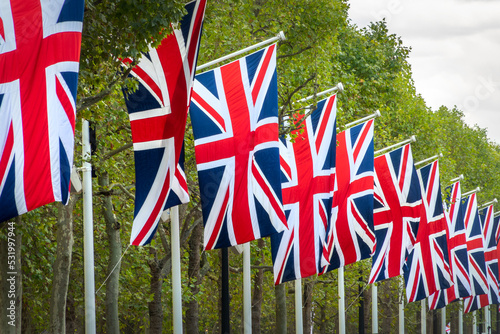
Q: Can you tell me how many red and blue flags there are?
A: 11